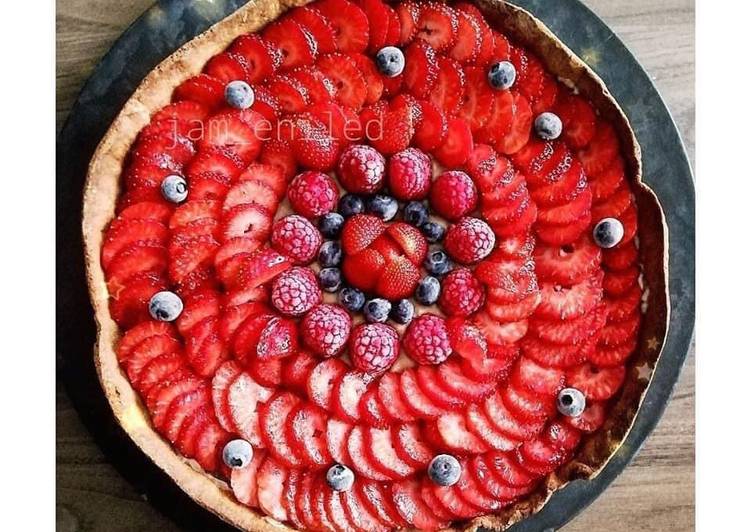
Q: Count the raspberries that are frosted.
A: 11